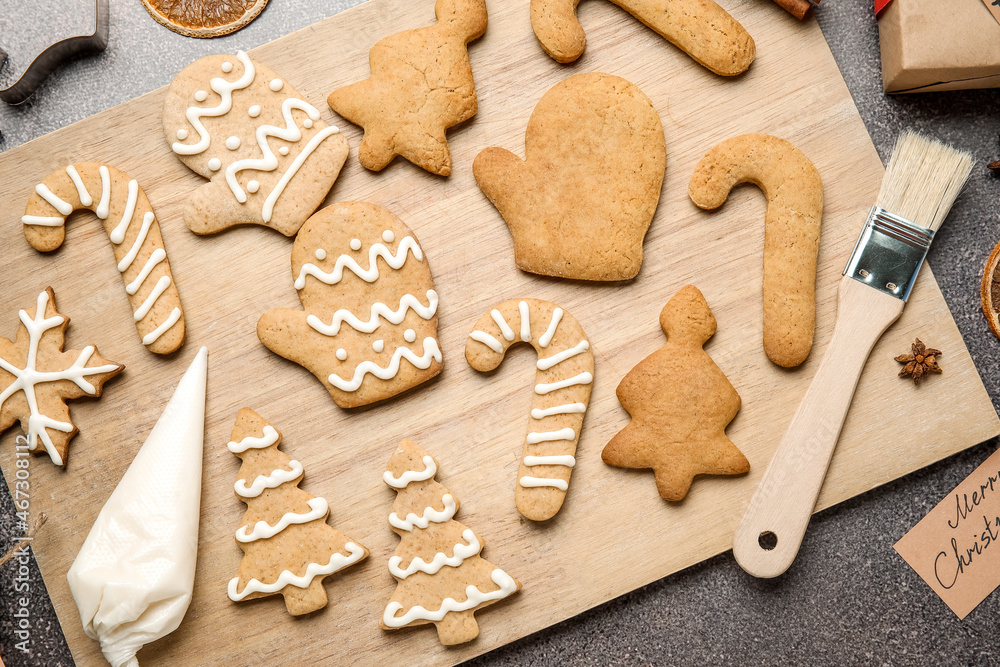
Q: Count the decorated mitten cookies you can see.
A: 2